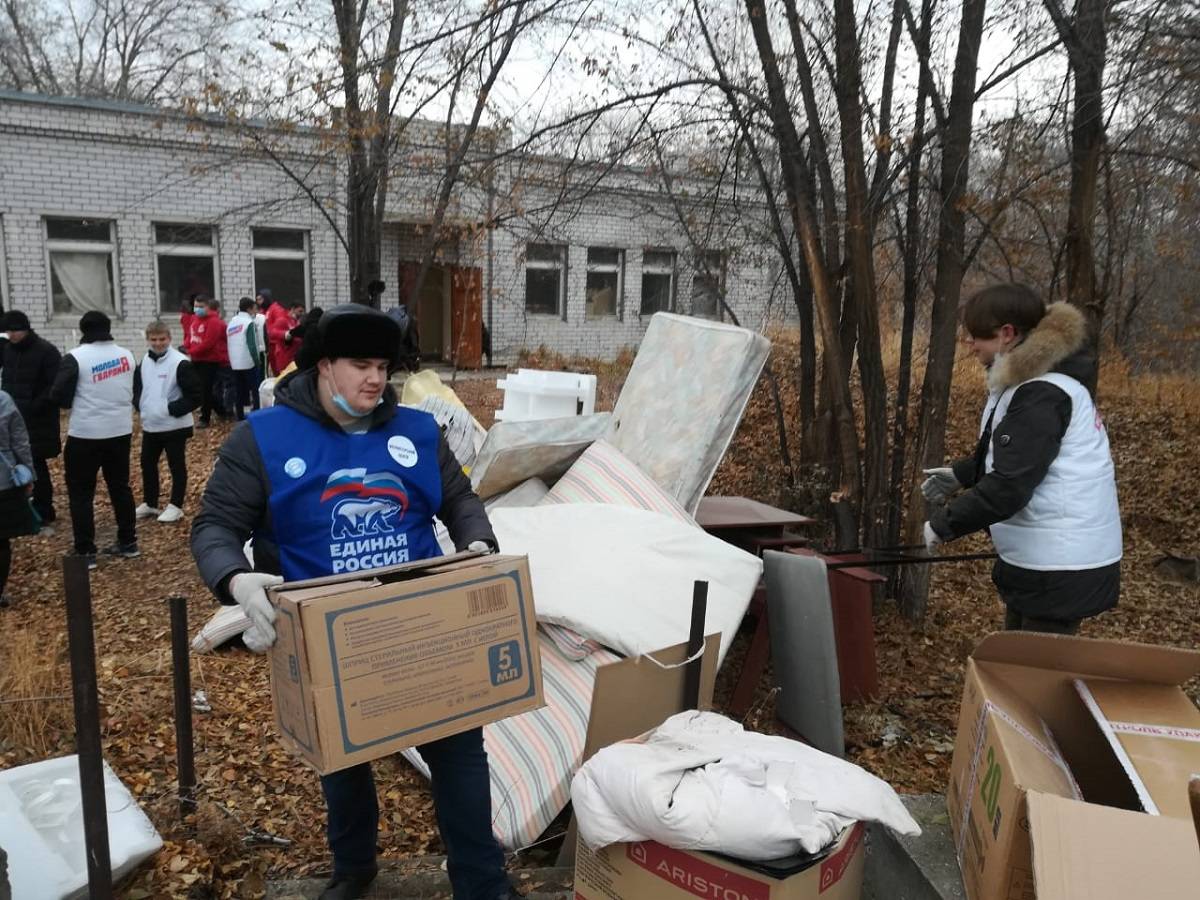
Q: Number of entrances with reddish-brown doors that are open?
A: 1